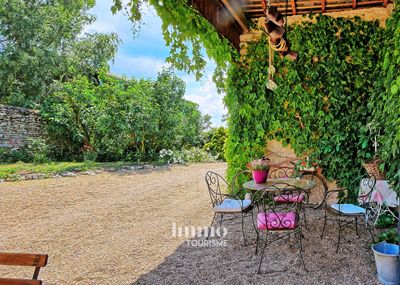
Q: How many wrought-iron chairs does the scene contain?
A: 4